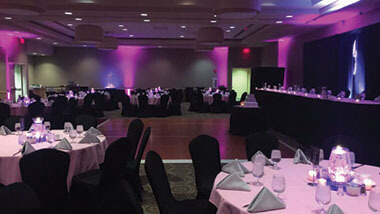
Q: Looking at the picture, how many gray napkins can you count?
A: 11